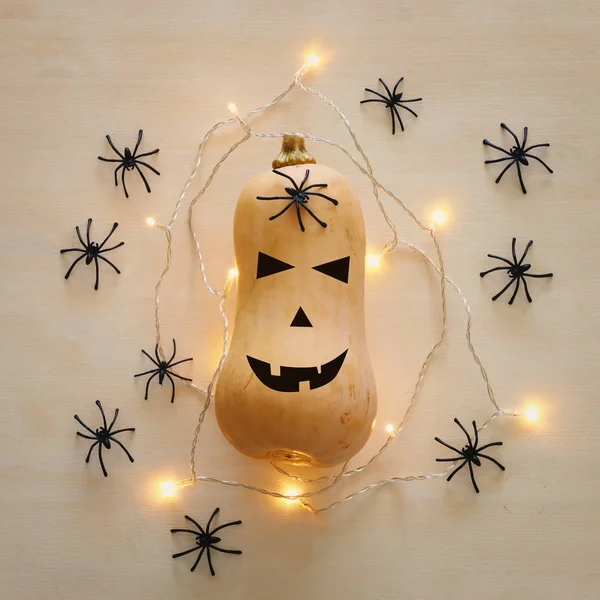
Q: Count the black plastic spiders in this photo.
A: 10